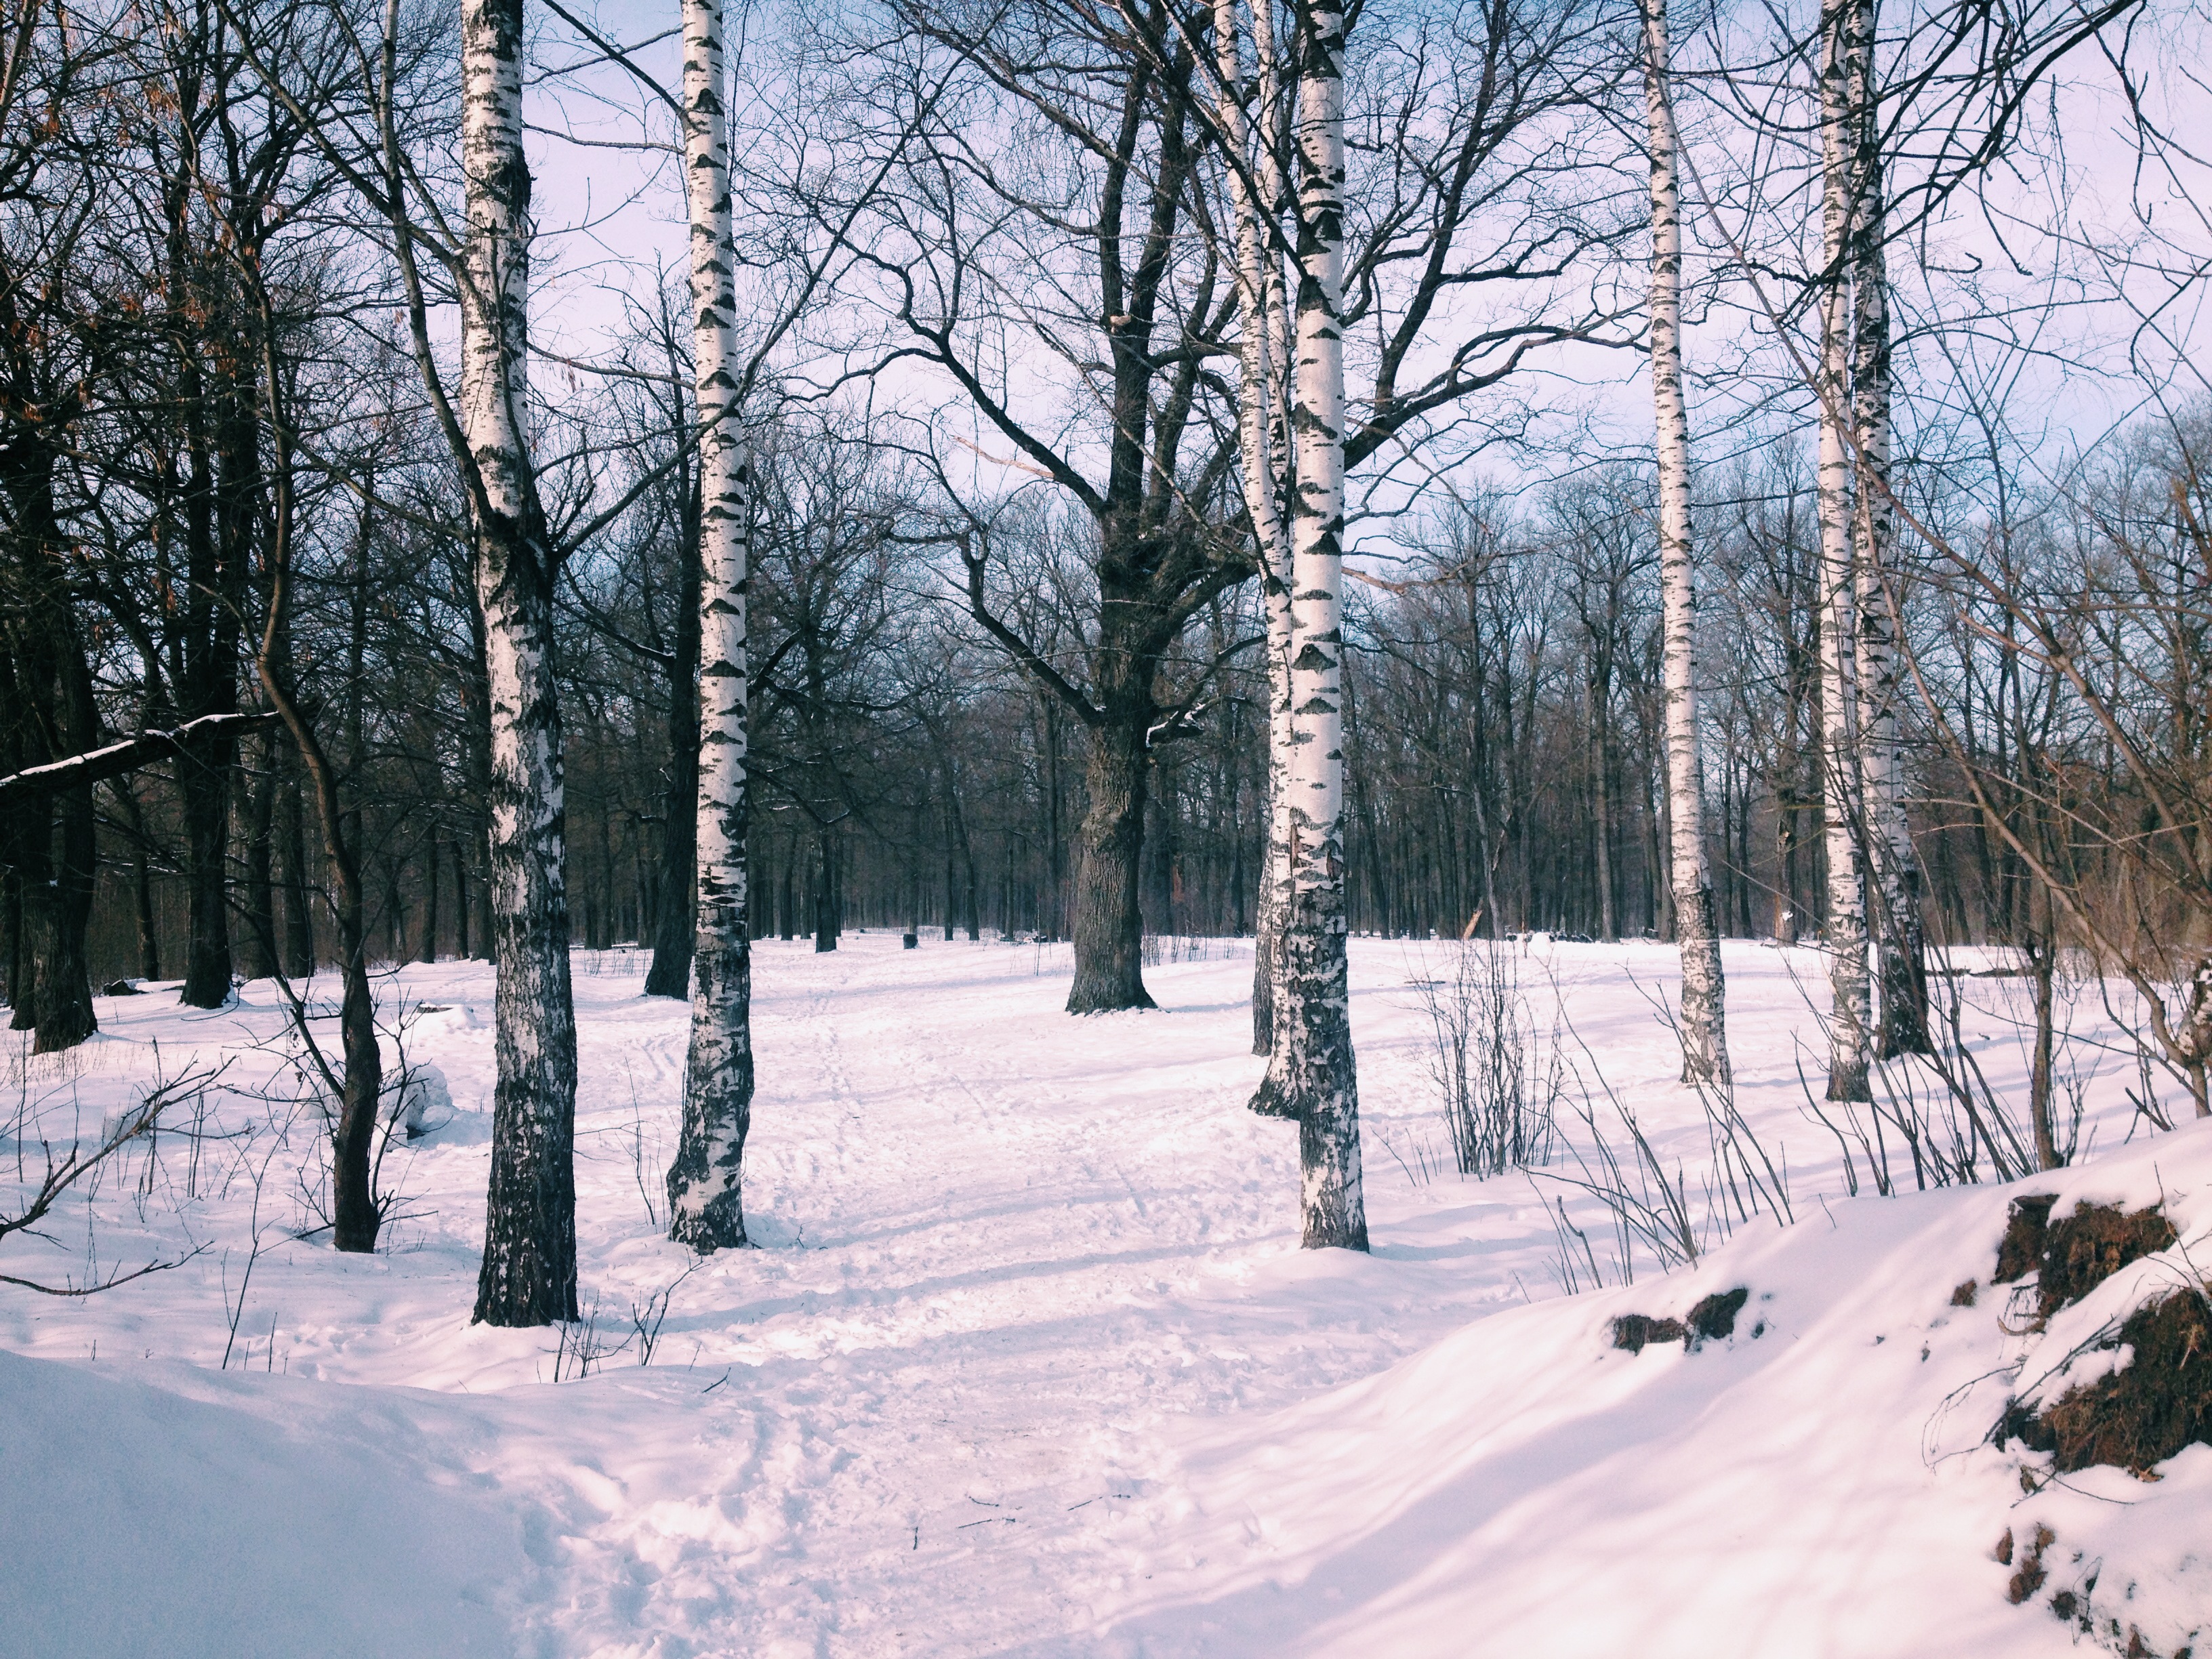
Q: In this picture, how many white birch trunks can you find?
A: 8